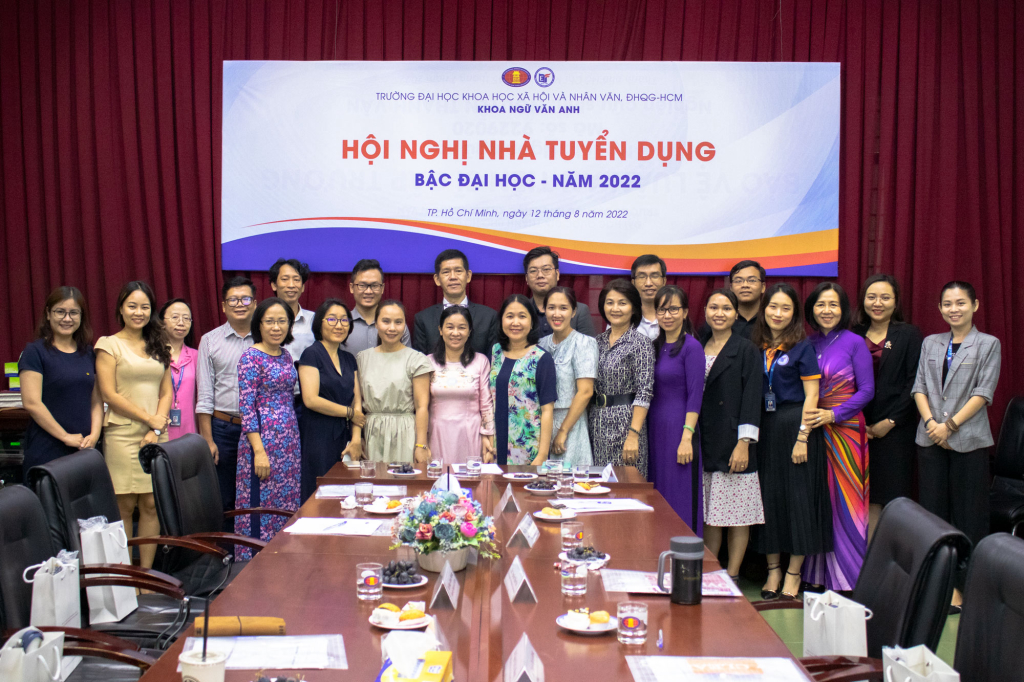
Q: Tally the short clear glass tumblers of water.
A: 11